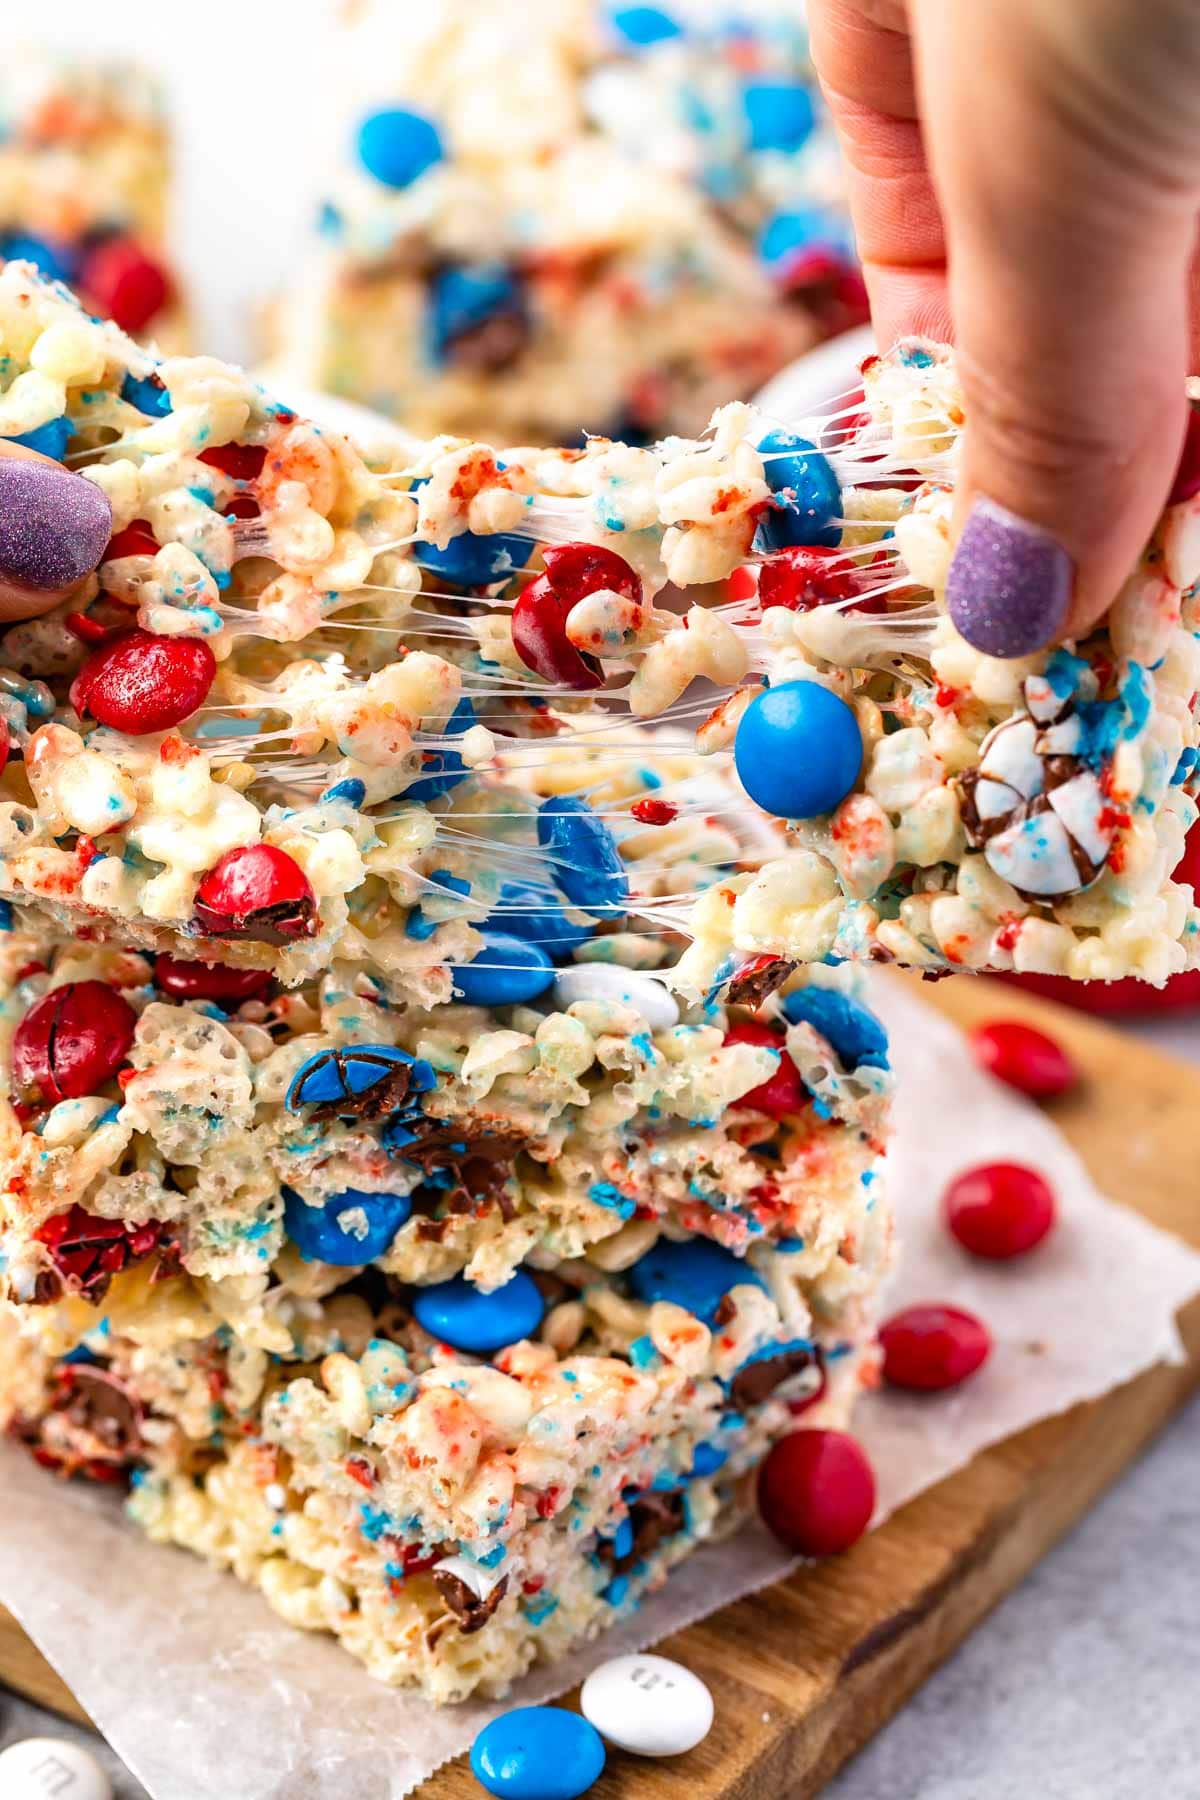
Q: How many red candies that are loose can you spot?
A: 4